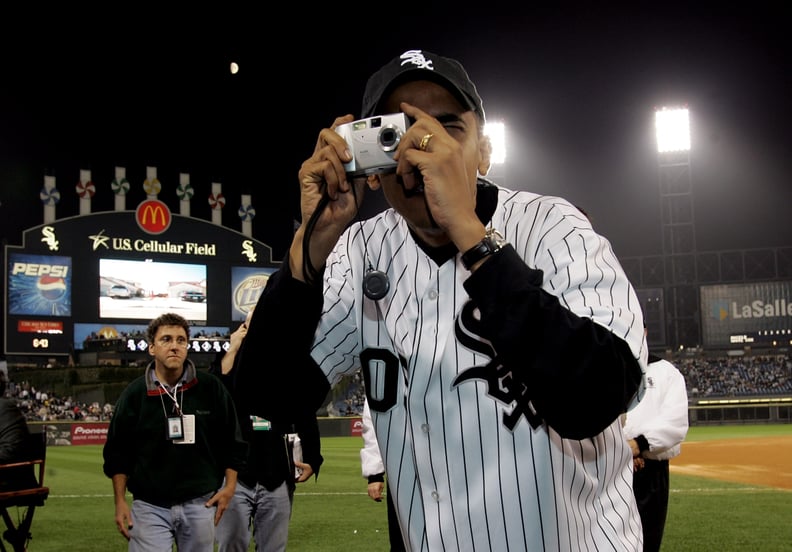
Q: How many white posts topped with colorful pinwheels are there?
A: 7